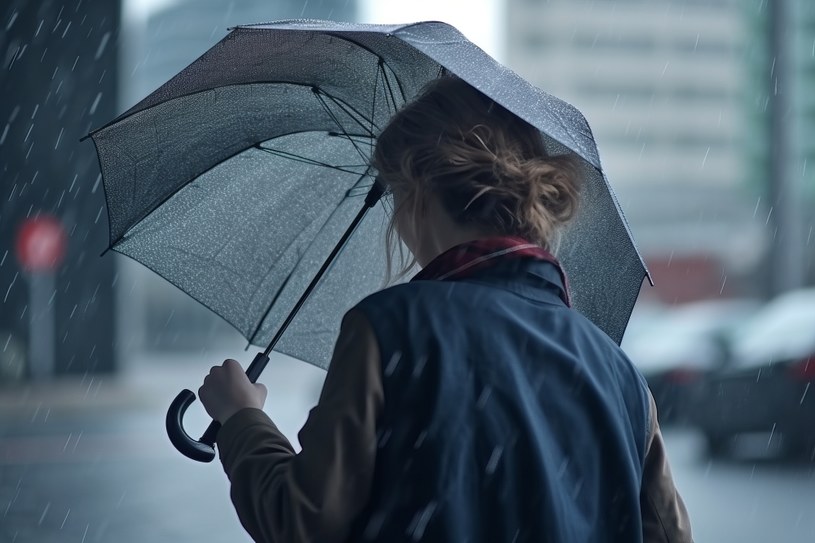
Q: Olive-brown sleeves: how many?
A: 2